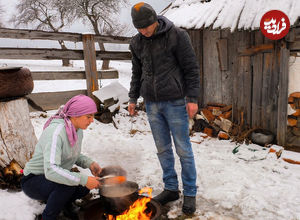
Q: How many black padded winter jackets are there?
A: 1